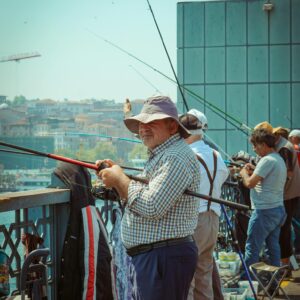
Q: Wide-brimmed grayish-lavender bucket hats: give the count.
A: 1